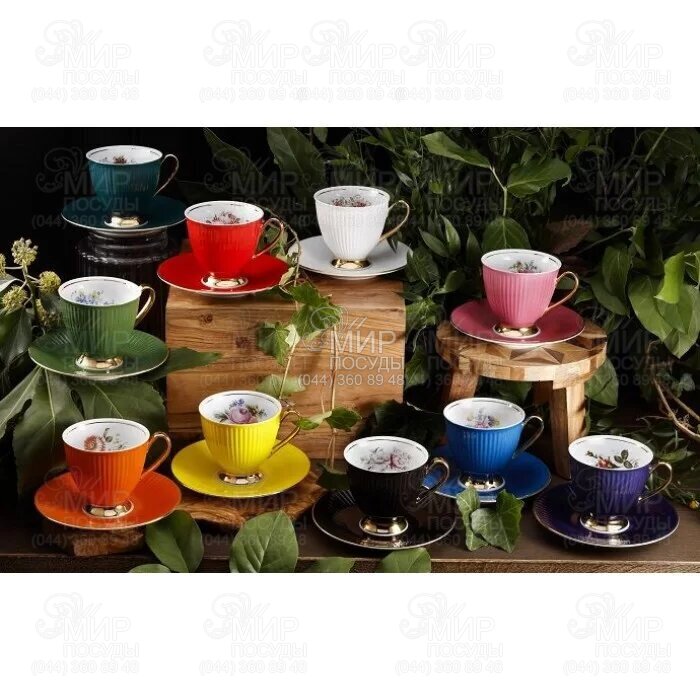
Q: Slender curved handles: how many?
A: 10